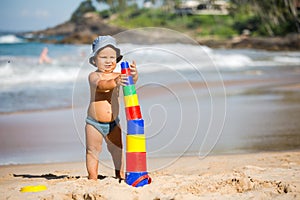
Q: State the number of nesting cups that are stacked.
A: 10